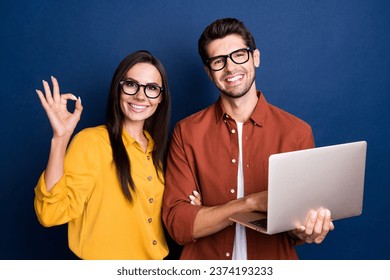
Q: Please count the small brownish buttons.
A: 5